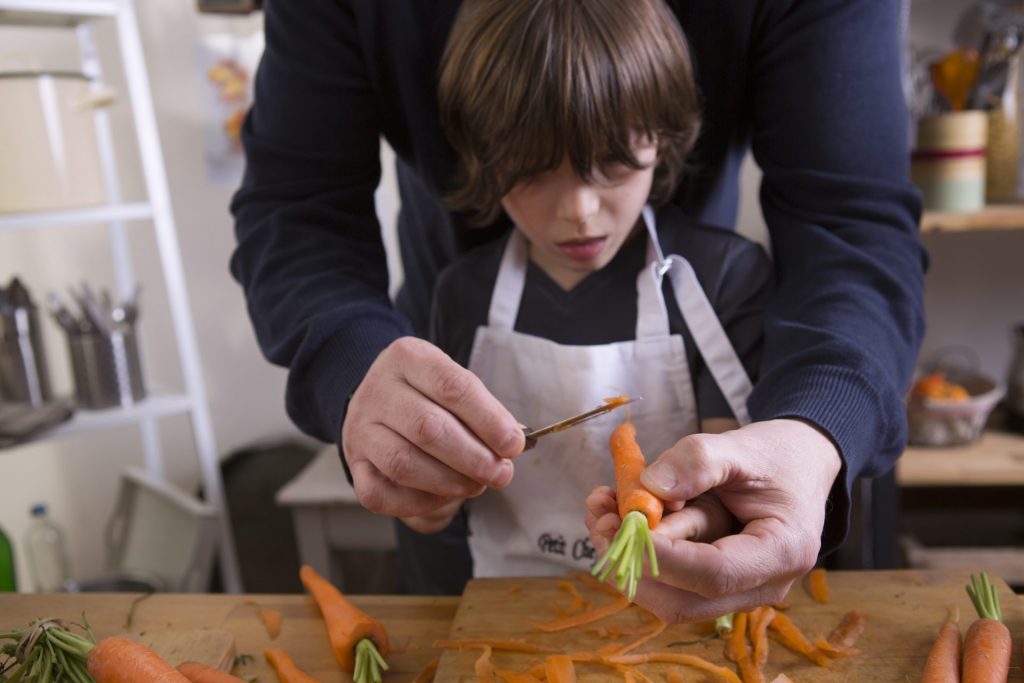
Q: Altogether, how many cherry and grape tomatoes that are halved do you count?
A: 0